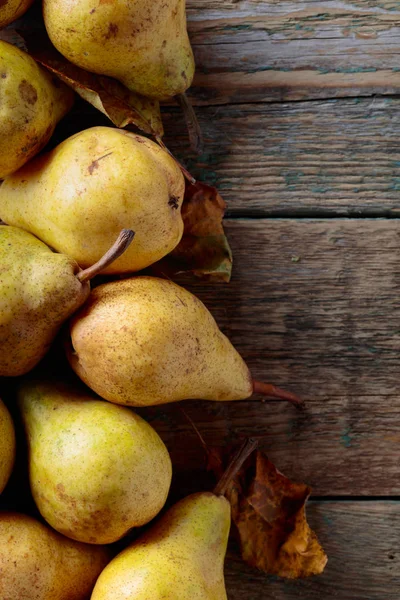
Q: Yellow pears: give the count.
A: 10